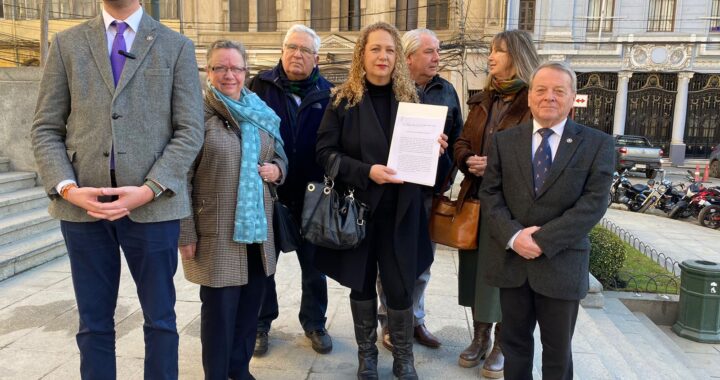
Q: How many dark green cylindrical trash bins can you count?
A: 1